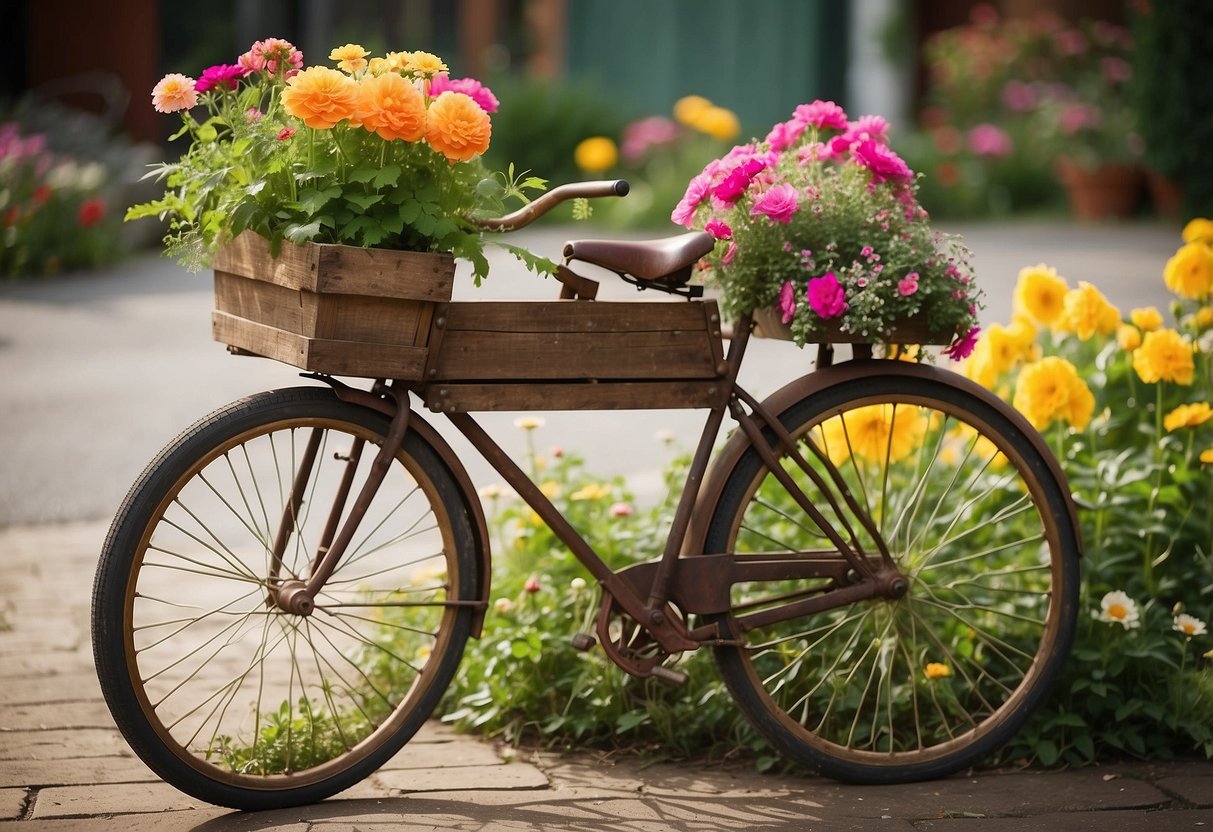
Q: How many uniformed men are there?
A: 0